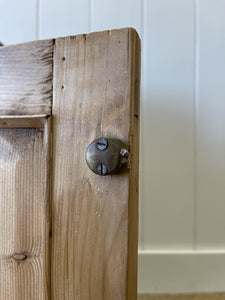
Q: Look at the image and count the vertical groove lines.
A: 4